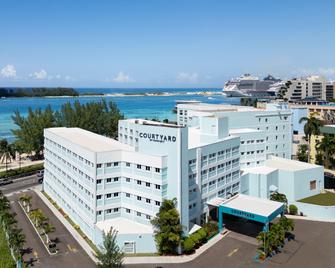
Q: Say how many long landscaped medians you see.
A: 1